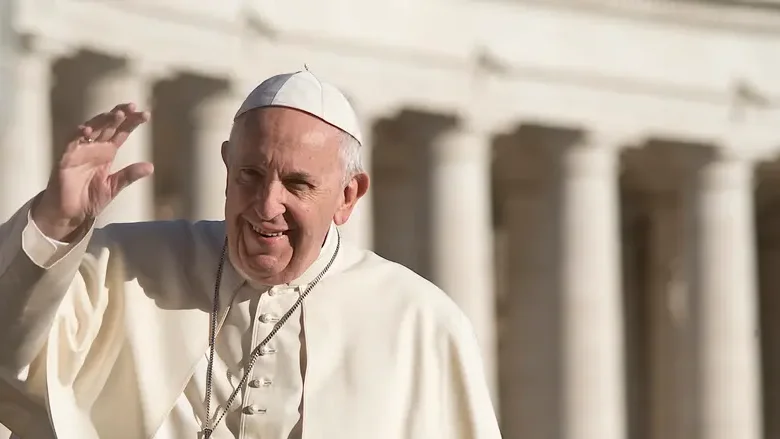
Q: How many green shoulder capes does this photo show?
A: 0